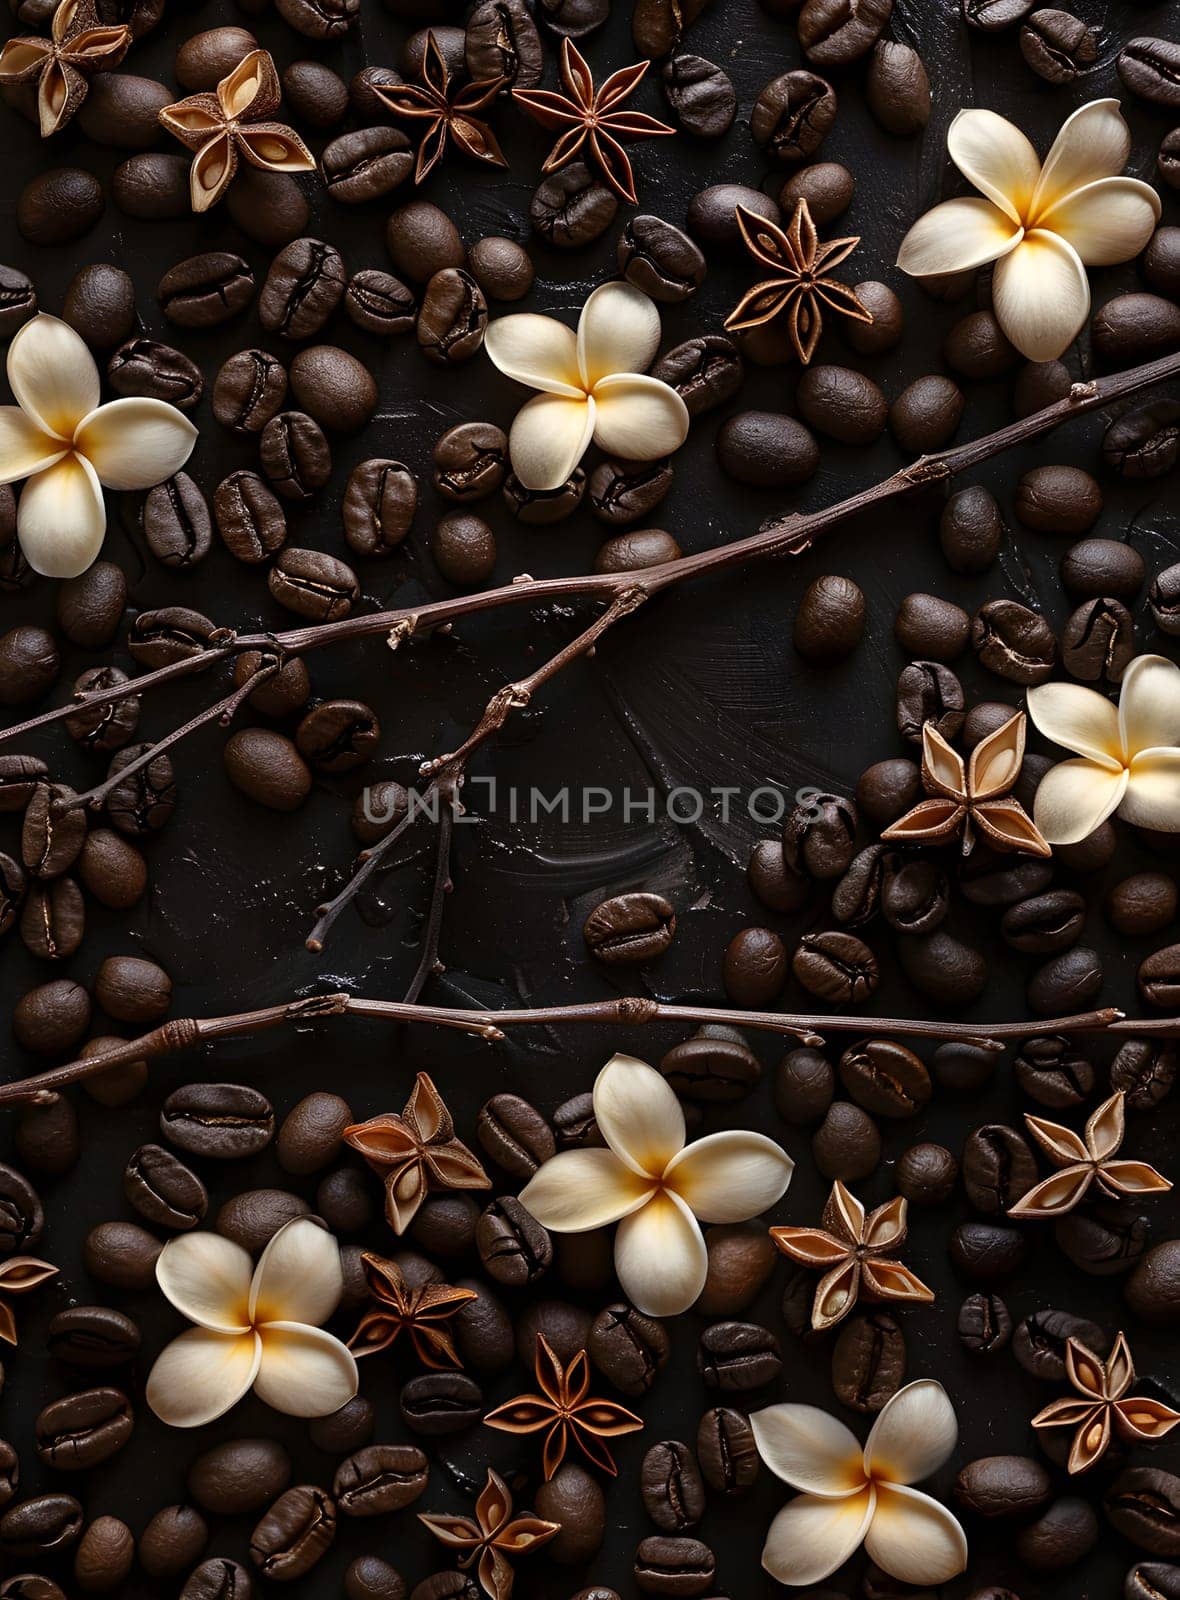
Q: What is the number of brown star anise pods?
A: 14